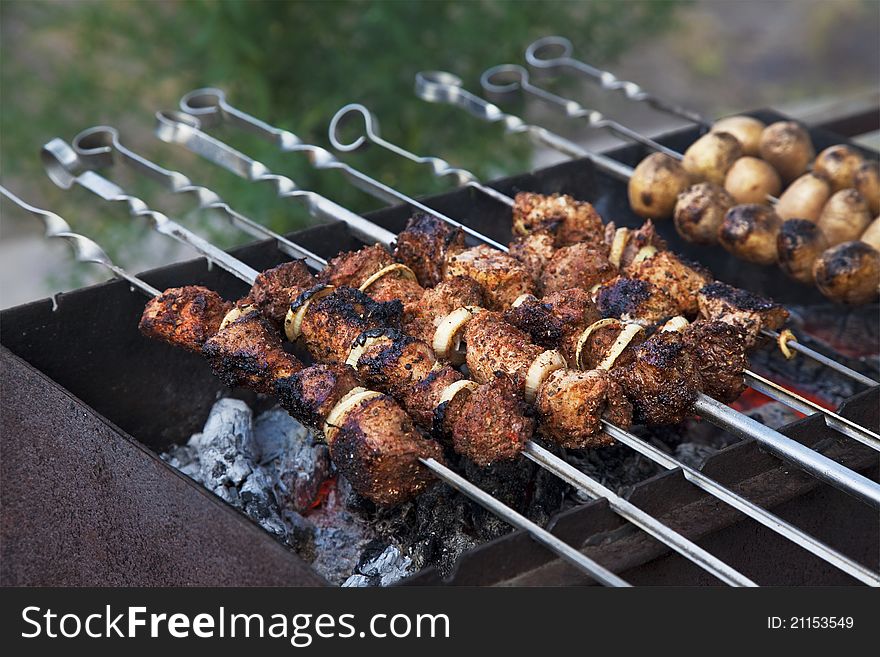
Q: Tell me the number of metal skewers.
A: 9